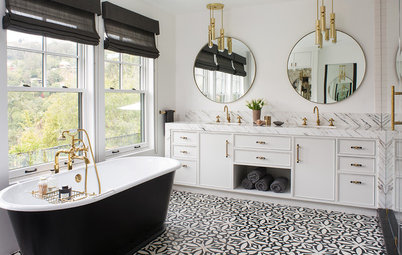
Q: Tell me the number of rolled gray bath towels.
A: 4